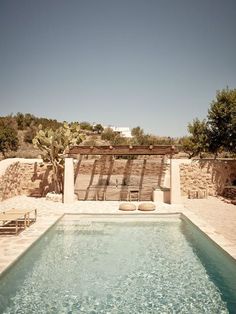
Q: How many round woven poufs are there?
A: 2